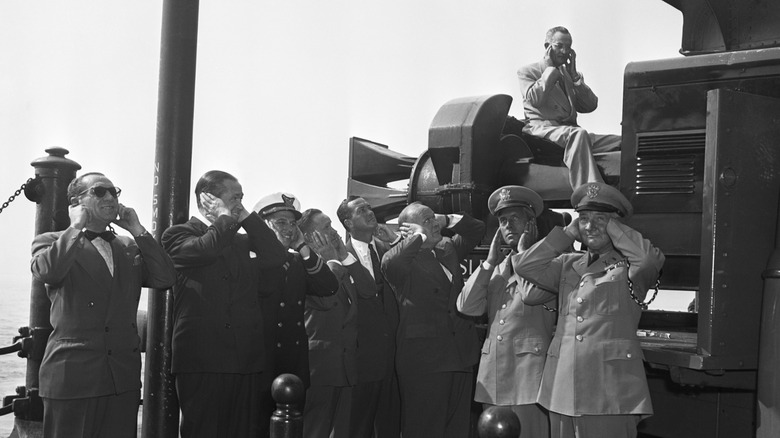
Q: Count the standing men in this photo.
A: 8